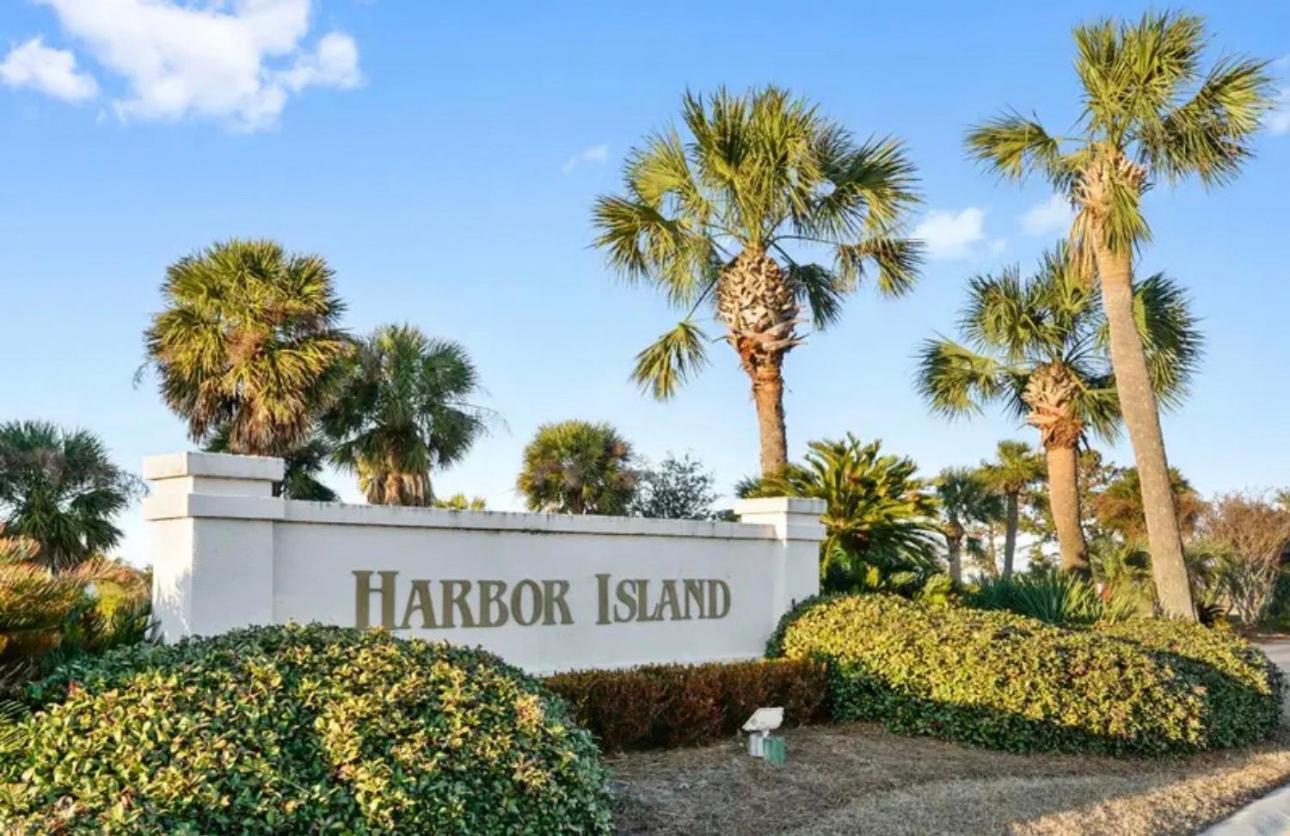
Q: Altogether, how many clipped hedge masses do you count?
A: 3